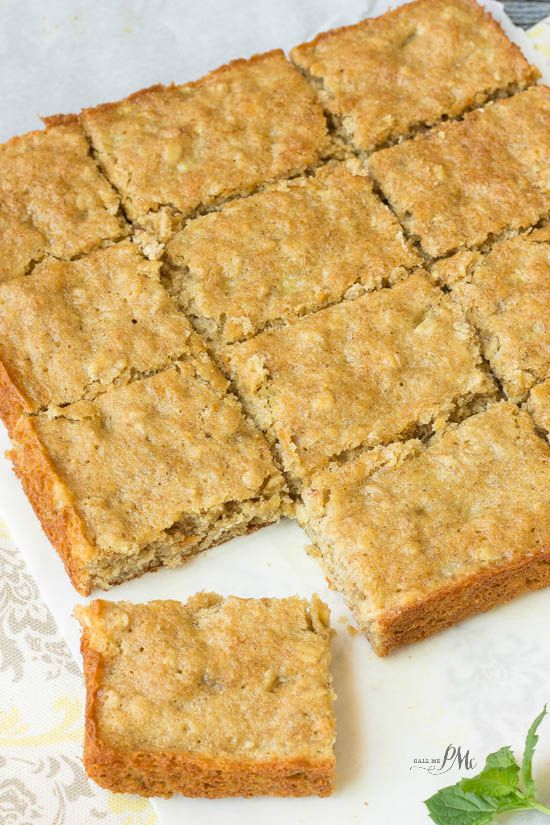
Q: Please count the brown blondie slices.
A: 12